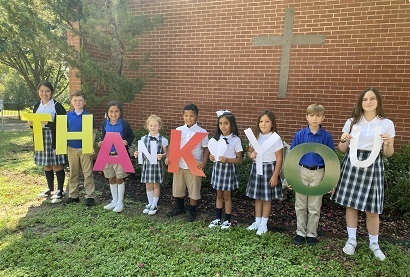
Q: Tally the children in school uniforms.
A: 9